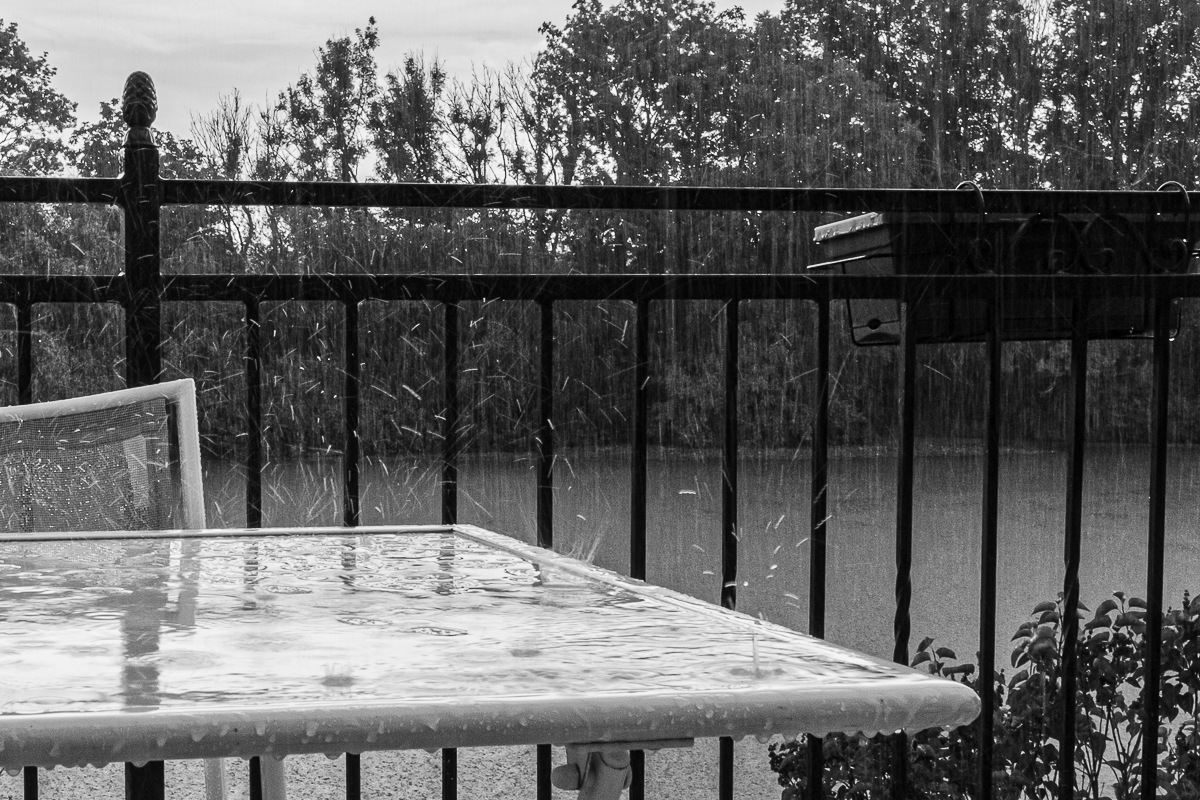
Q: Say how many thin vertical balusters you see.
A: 12